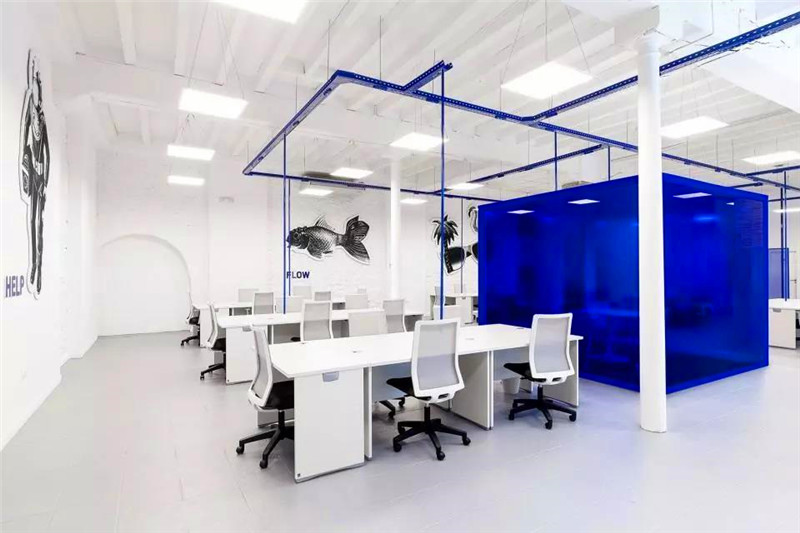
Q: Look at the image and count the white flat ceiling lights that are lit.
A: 13